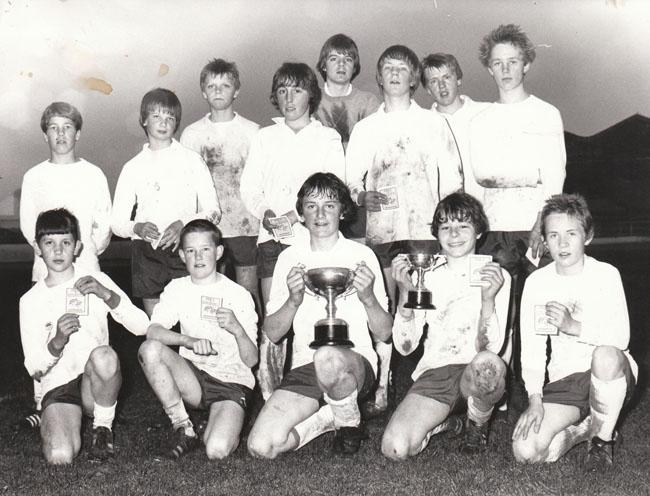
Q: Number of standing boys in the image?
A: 8